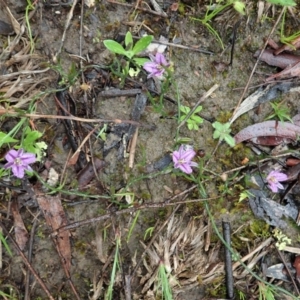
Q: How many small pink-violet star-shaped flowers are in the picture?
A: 4